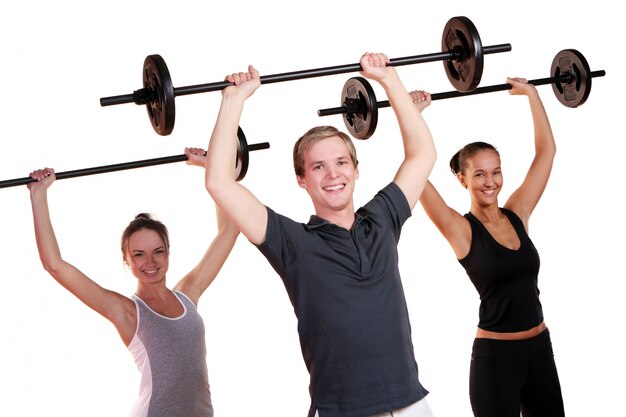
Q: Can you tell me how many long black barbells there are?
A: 3